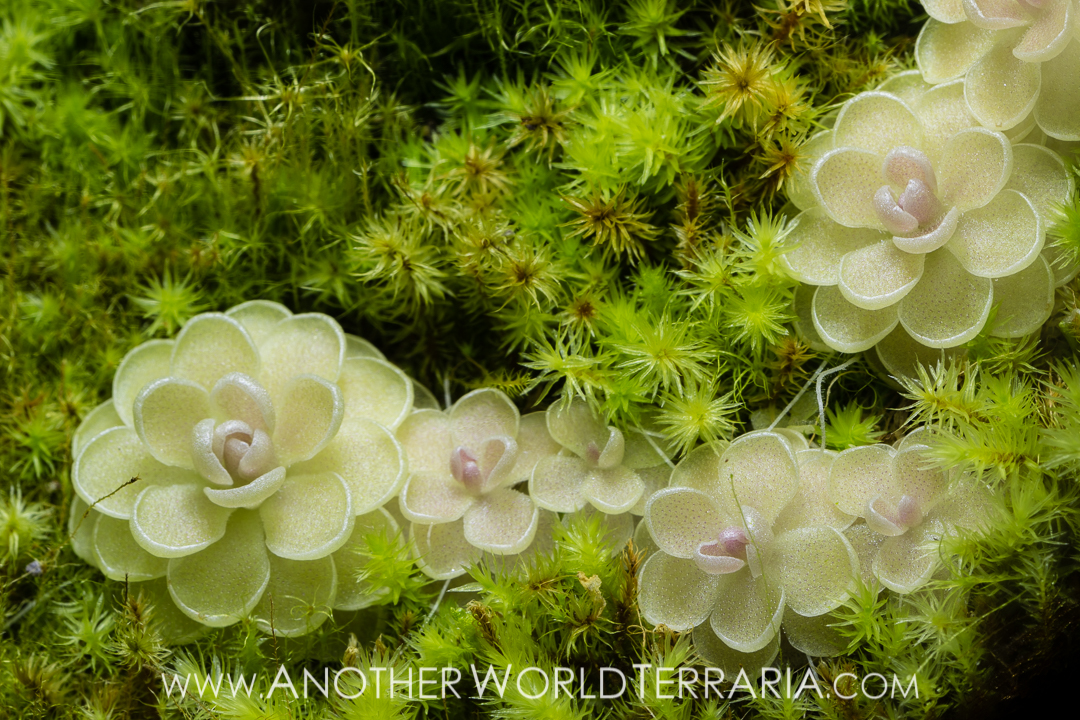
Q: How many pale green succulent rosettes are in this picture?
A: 7